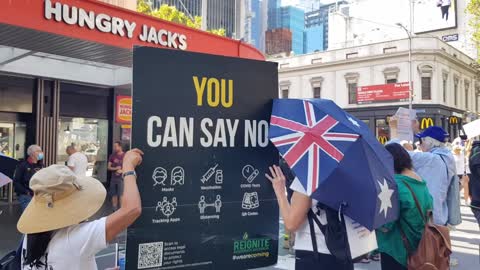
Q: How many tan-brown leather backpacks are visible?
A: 1